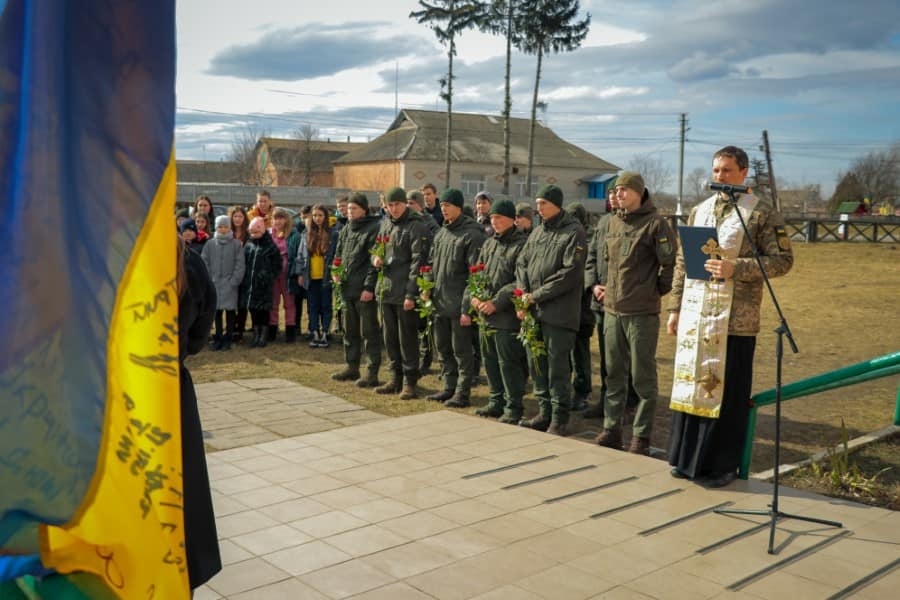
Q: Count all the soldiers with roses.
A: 5